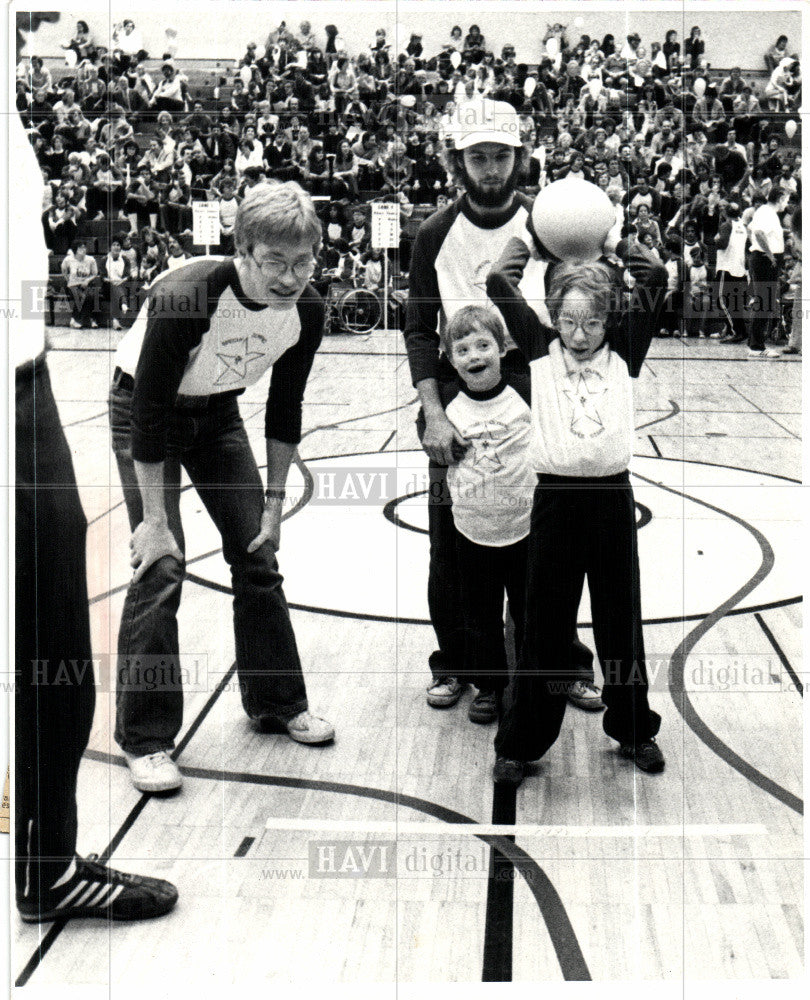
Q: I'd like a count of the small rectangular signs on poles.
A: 2